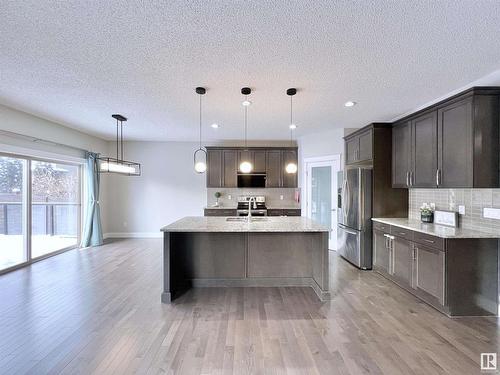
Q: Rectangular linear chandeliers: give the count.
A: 1